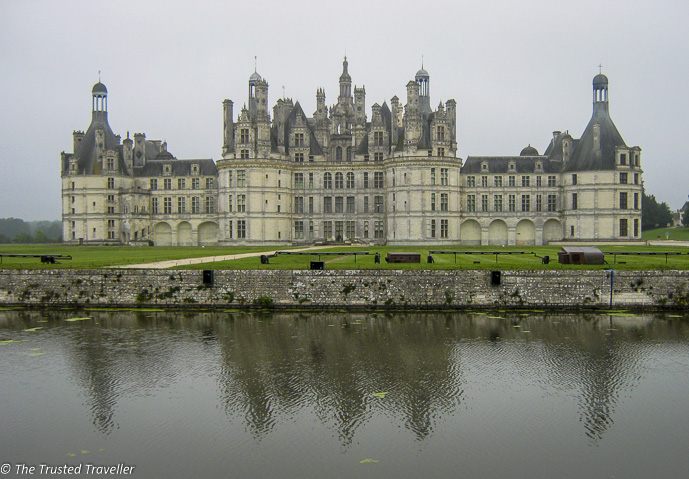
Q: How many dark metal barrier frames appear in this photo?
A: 4